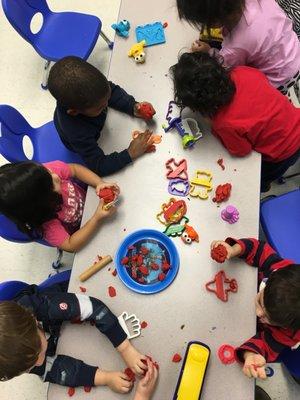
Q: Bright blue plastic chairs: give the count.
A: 6